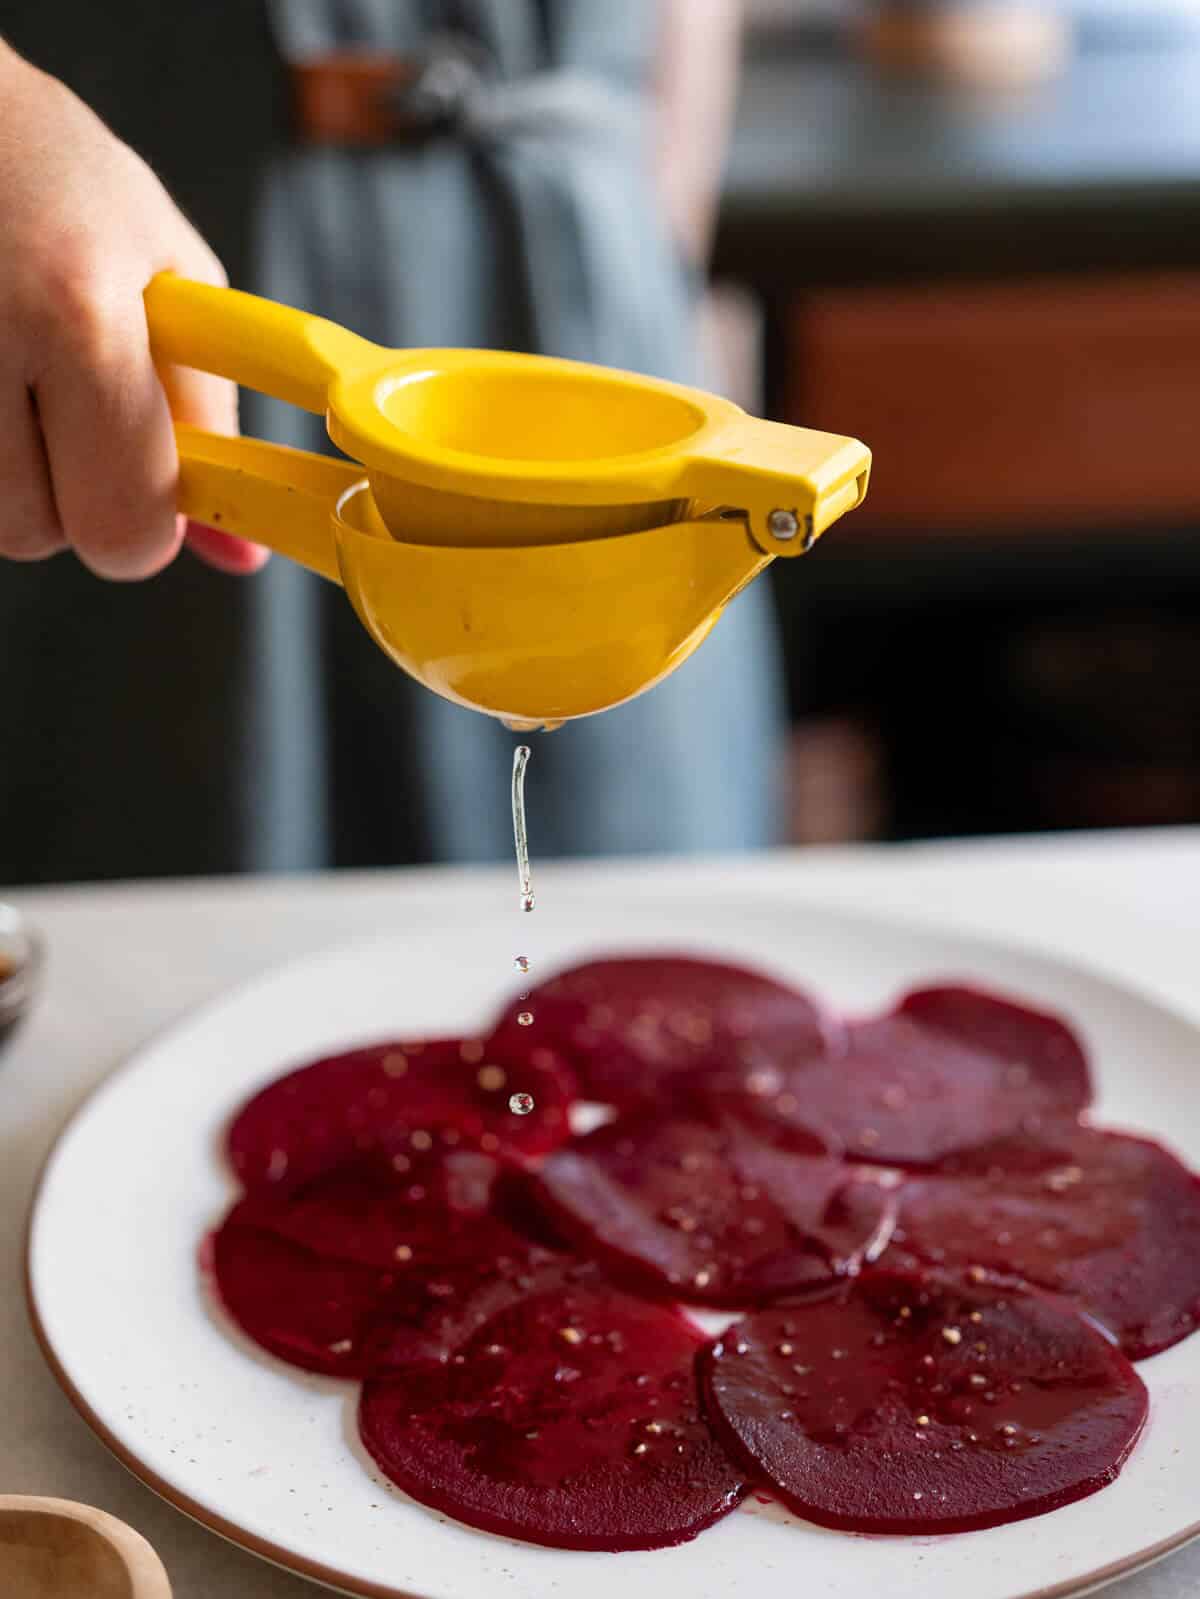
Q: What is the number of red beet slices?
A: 8